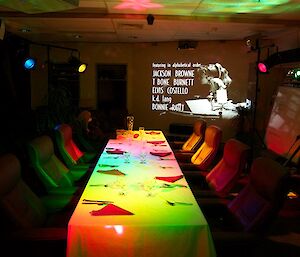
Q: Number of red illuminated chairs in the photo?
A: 2